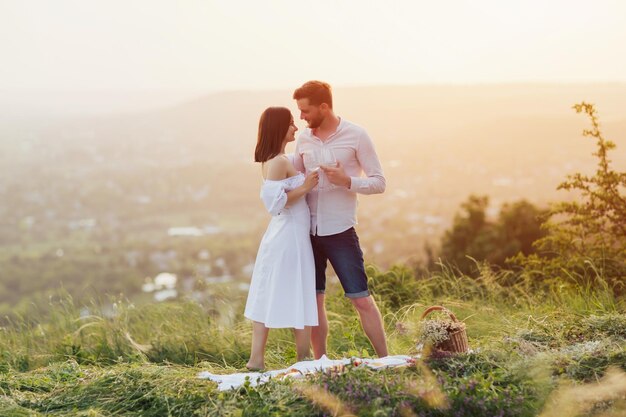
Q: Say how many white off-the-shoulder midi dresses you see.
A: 1